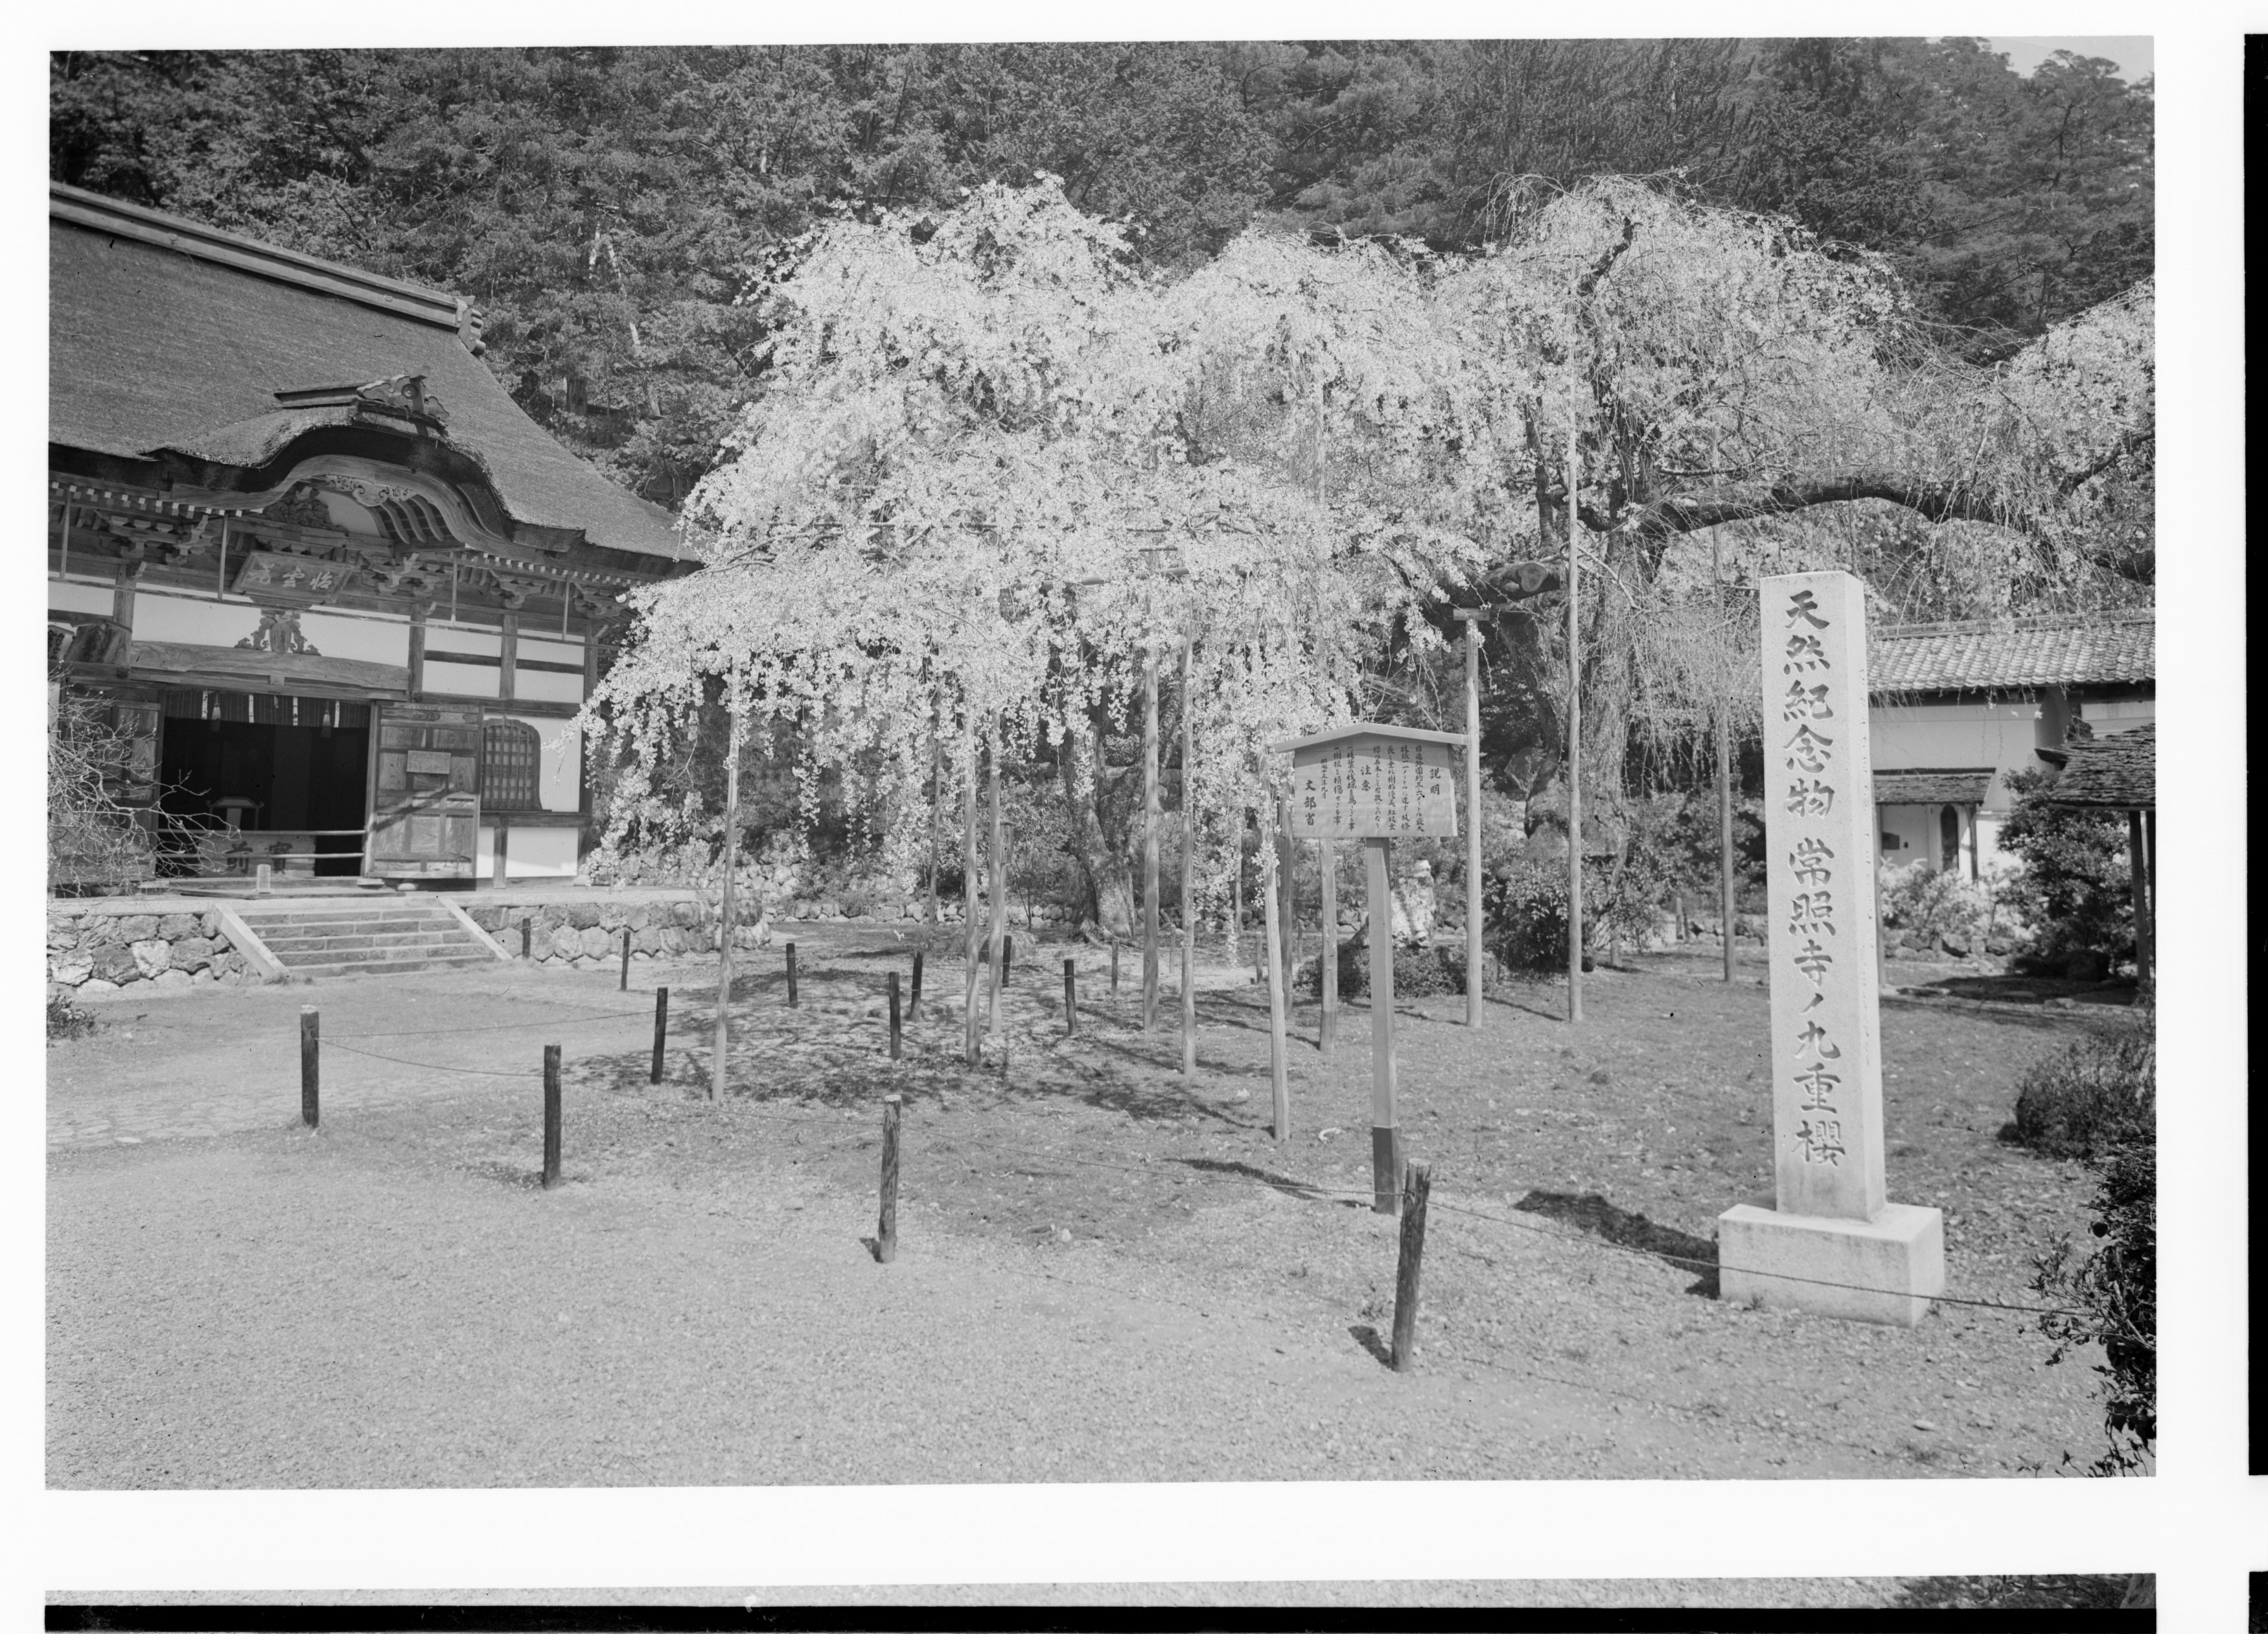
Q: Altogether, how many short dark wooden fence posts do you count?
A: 12